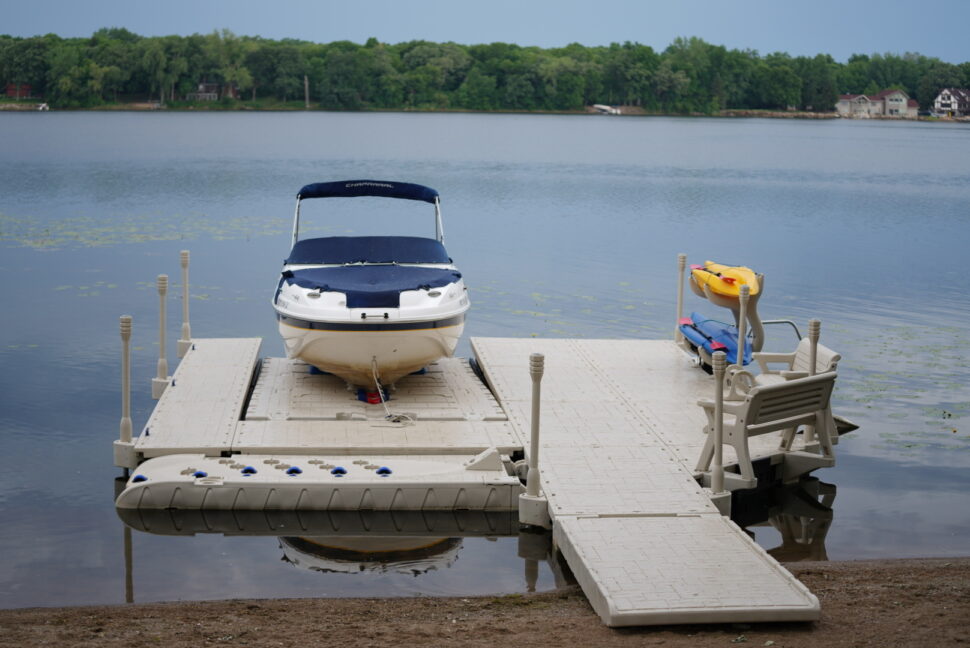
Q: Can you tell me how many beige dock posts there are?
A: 8